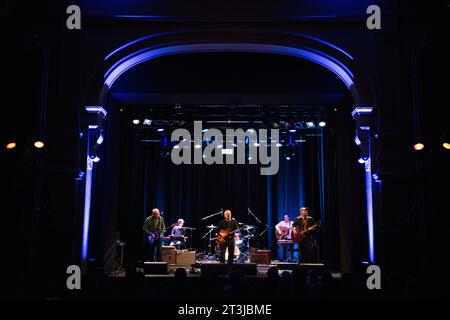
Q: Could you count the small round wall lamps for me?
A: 4